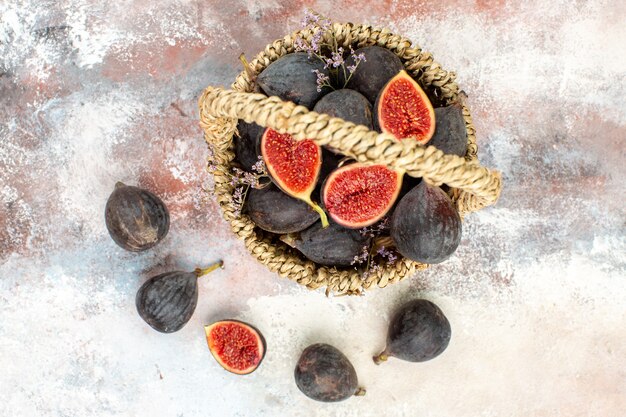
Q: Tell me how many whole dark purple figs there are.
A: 12